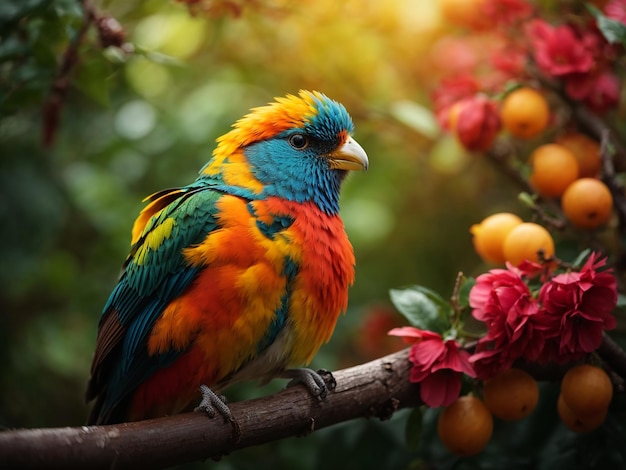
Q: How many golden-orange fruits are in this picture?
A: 10